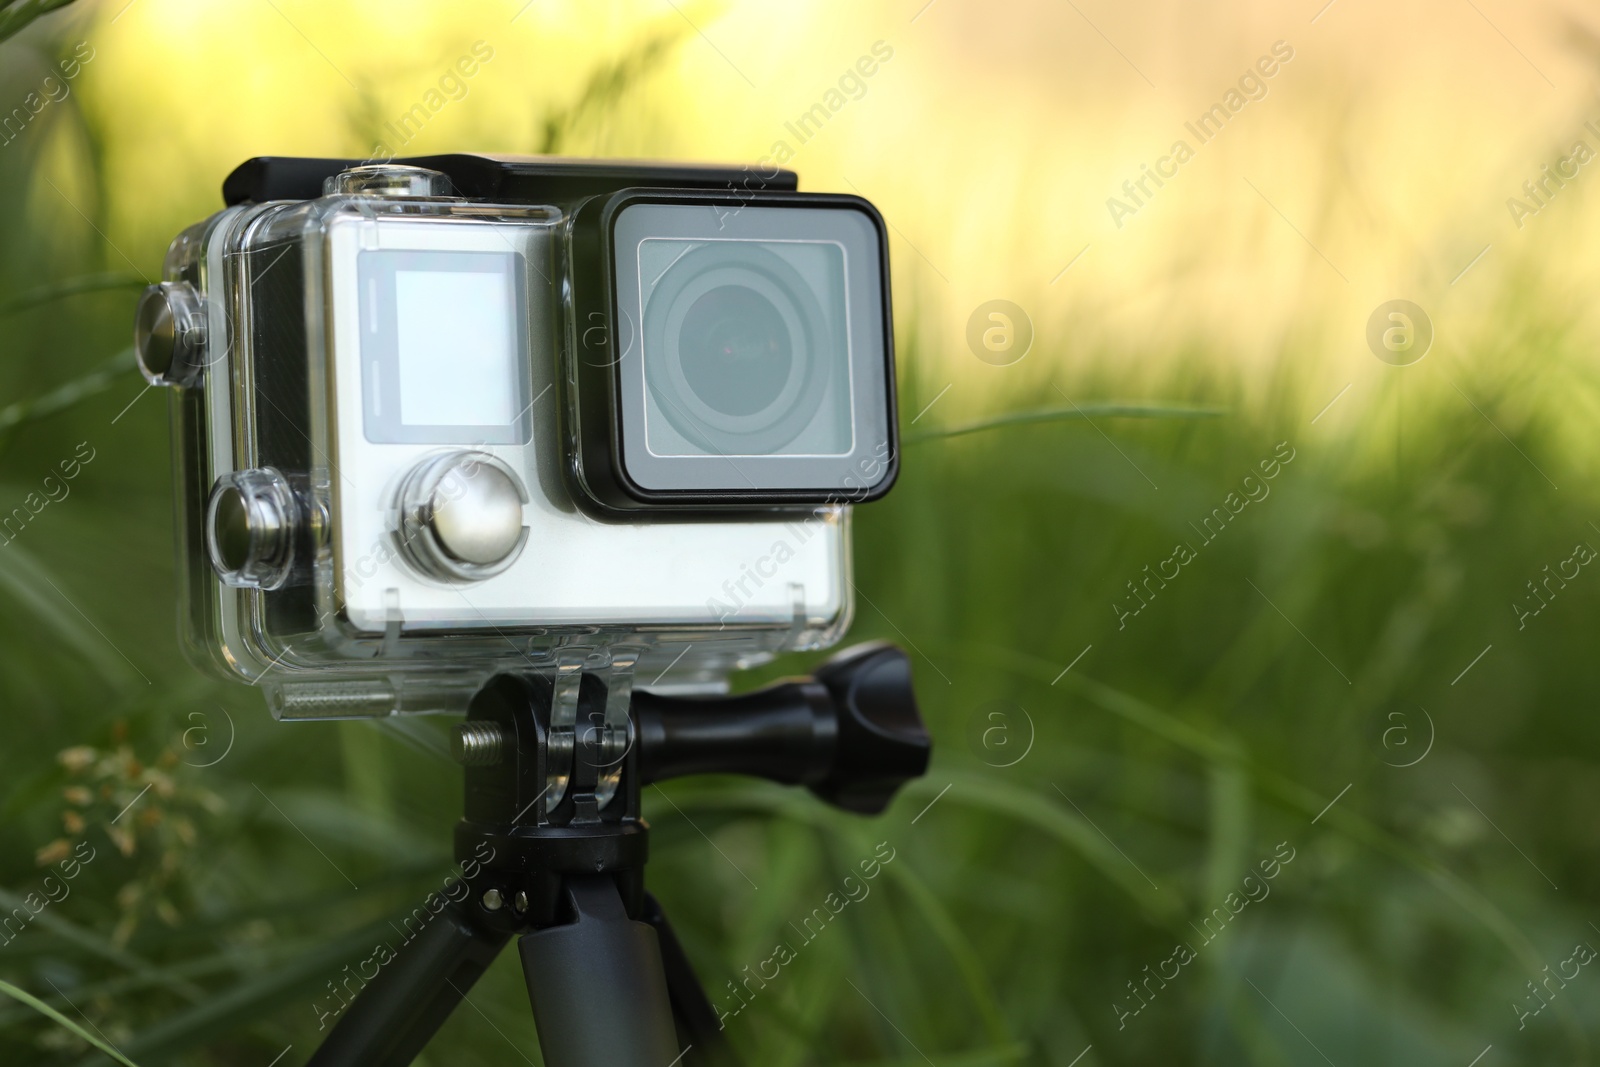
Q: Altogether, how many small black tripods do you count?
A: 1